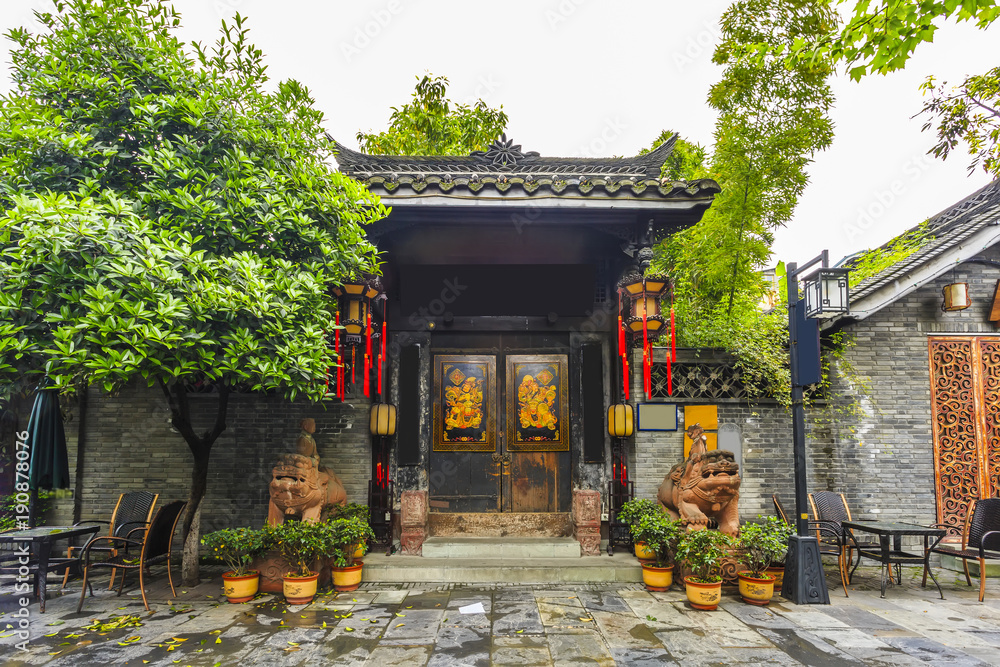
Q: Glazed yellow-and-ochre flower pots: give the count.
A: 9